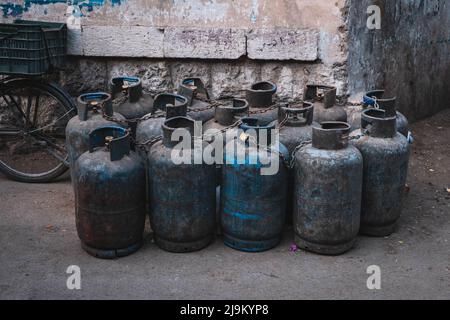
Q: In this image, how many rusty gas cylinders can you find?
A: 14